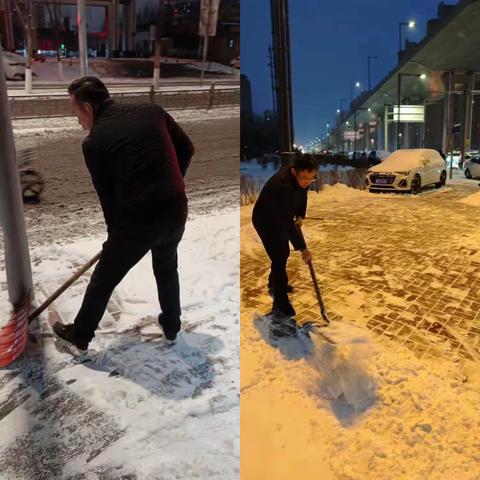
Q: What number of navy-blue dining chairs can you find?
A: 0